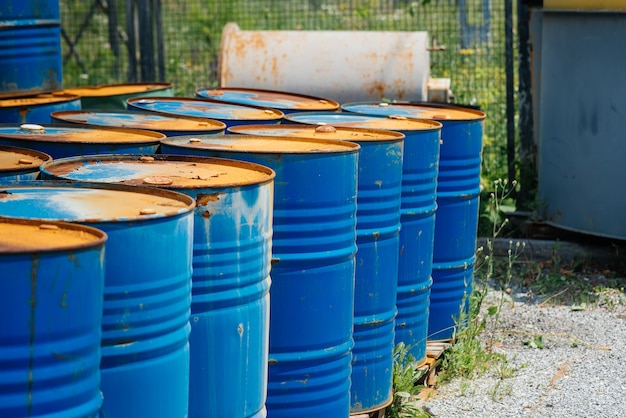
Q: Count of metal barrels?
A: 15